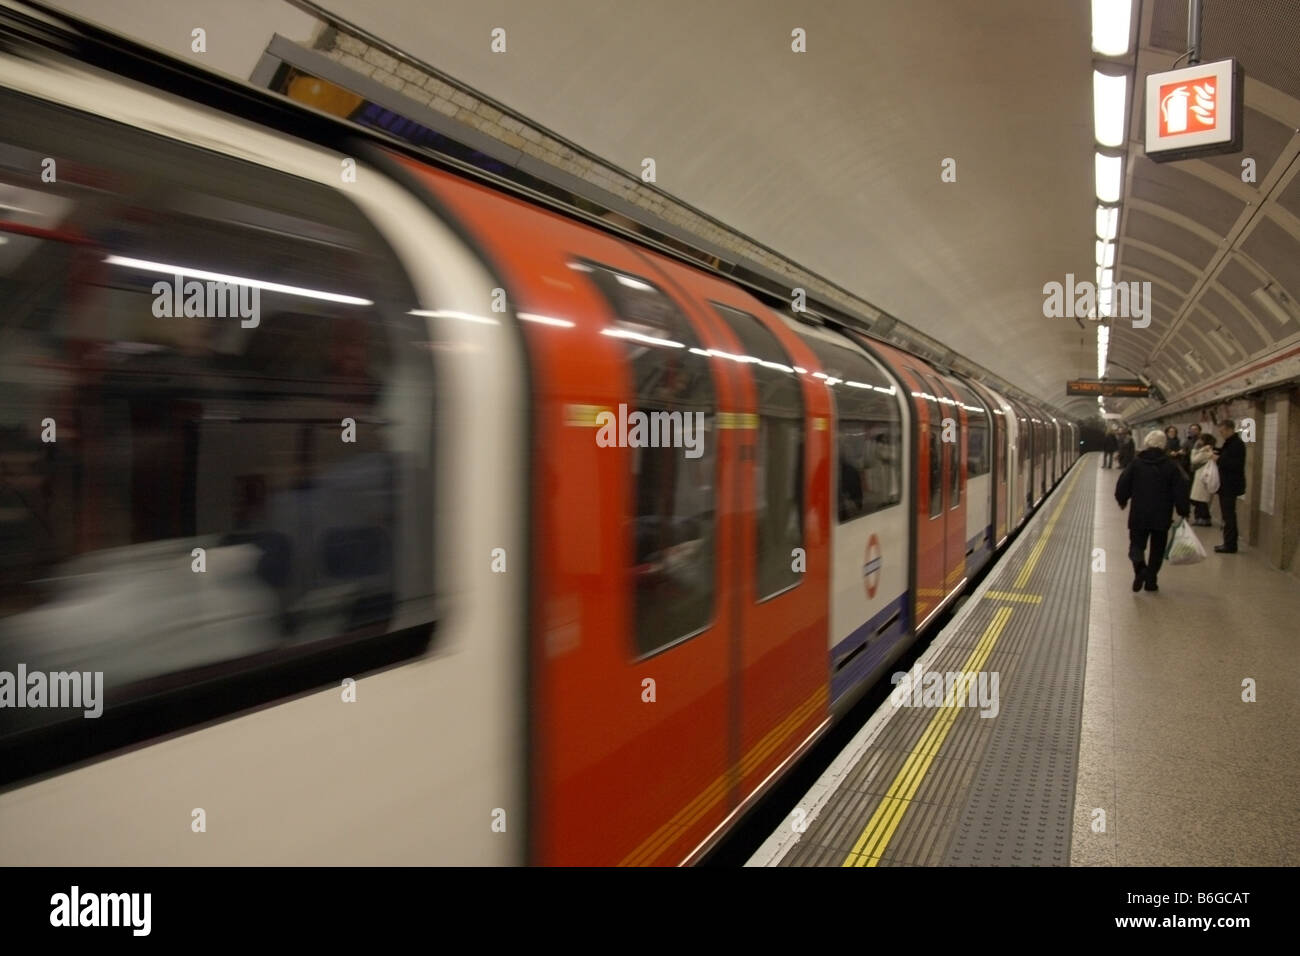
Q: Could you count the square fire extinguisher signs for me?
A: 1